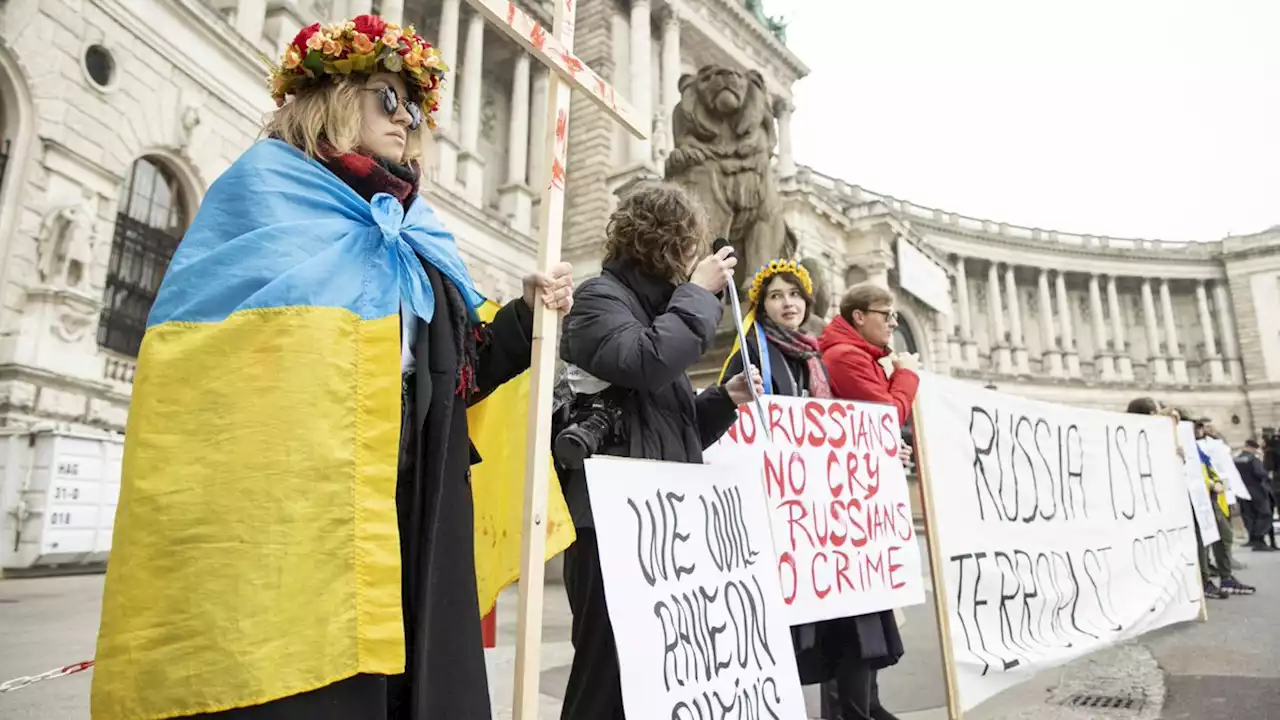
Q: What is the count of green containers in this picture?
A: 0